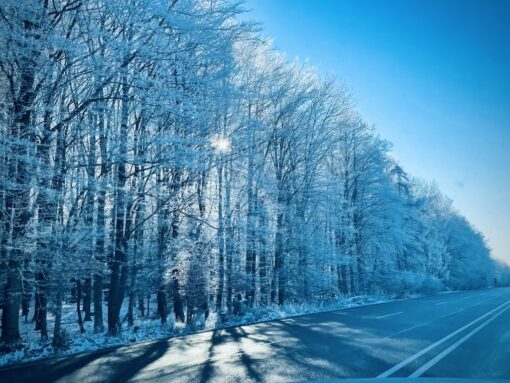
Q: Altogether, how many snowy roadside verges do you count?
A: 1